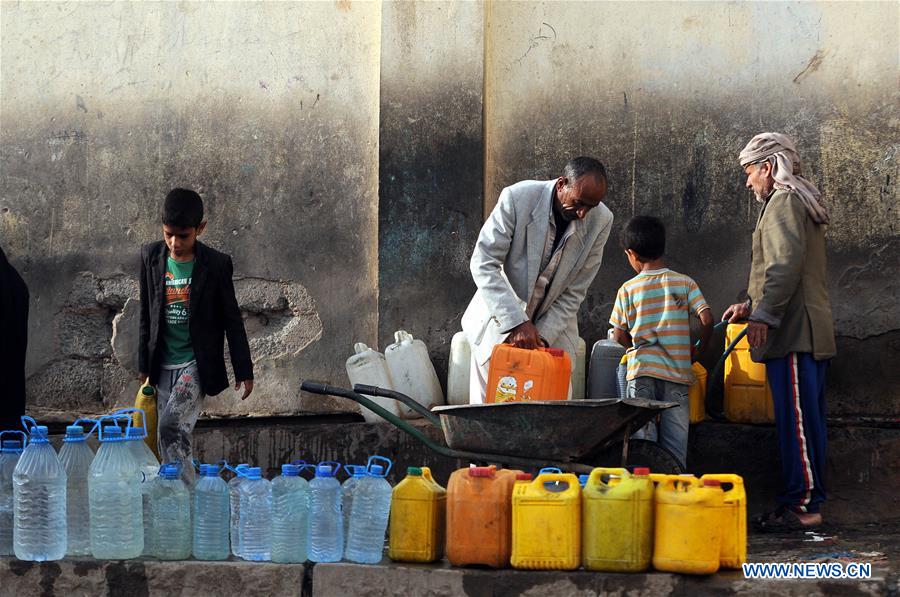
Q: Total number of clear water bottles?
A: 14